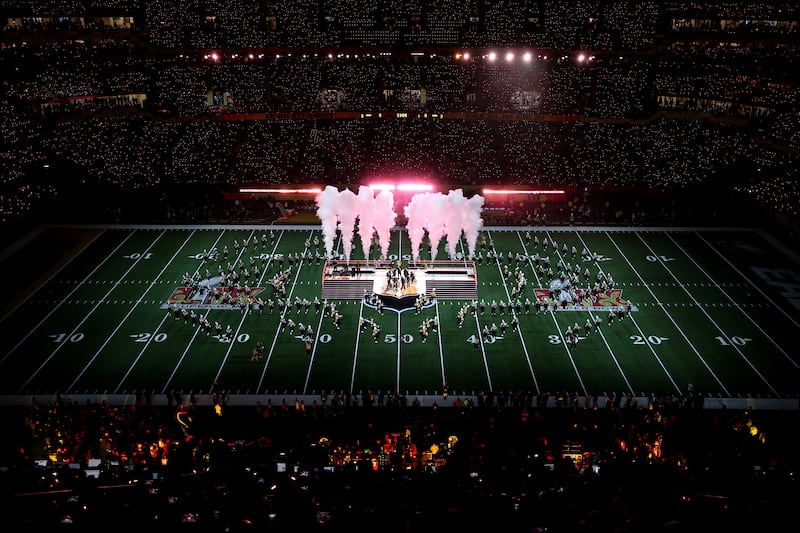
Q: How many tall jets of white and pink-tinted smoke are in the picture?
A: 8